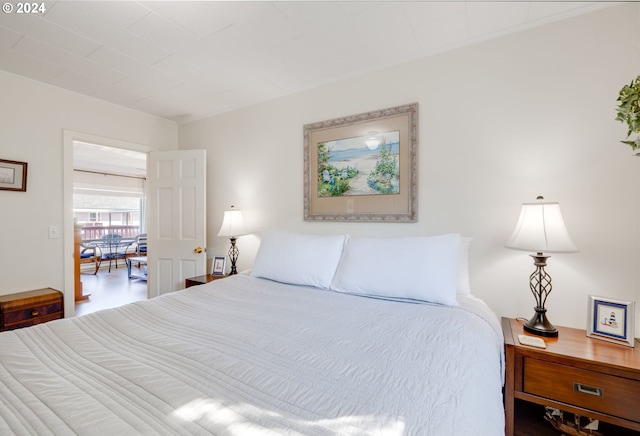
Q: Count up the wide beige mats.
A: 1